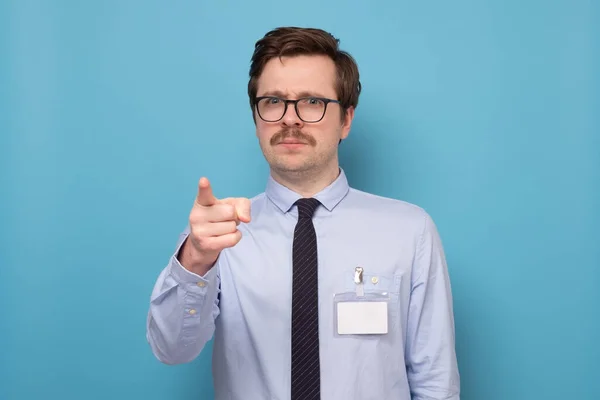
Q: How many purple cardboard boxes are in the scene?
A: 0